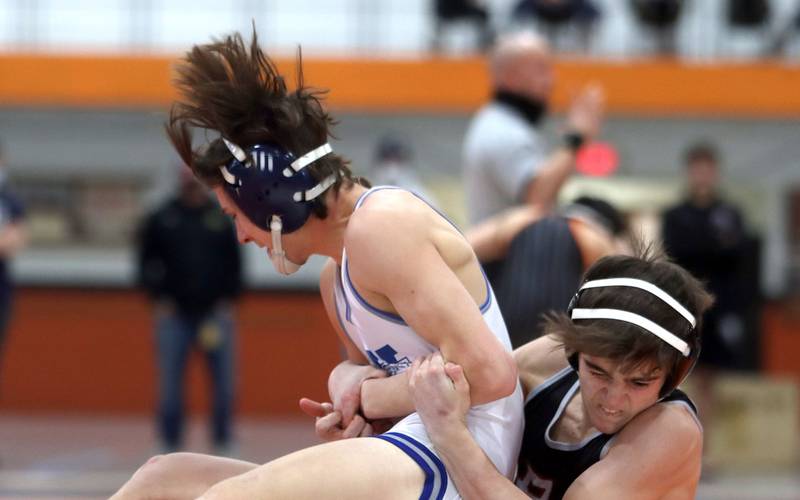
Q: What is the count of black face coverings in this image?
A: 1